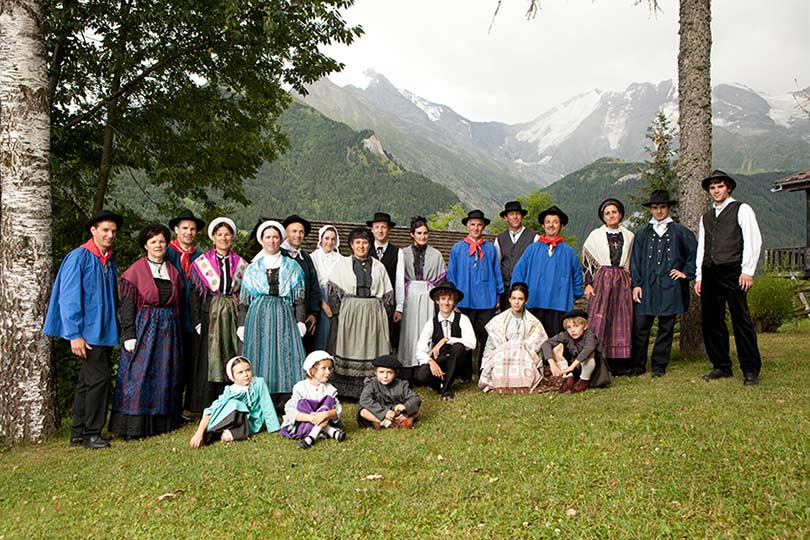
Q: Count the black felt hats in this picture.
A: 10